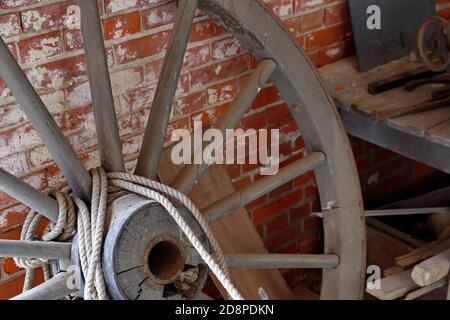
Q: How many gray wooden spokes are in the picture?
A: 9